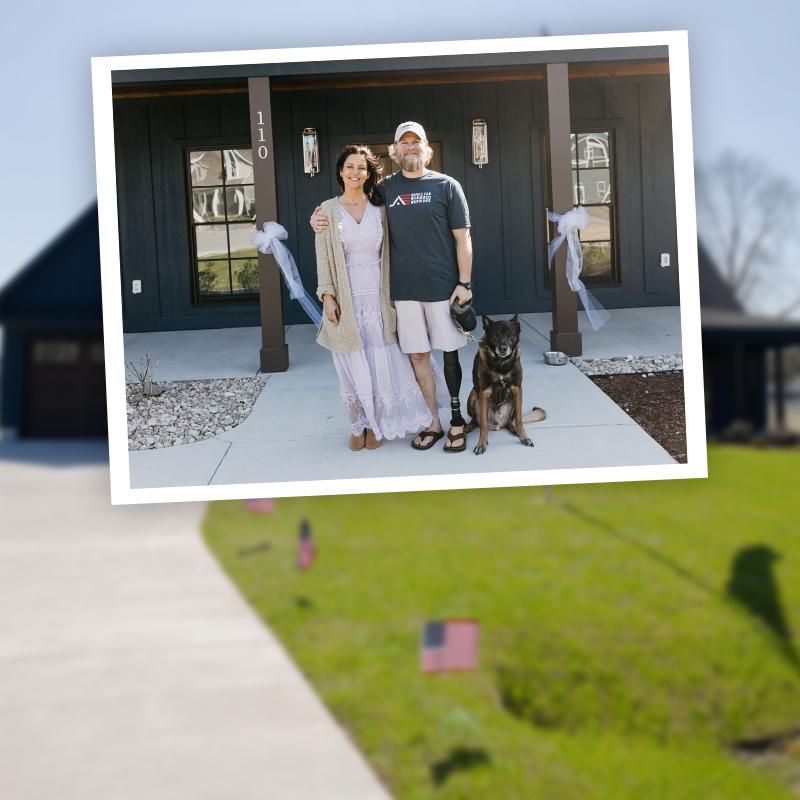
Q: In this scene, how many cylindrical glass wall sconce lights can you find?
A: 2